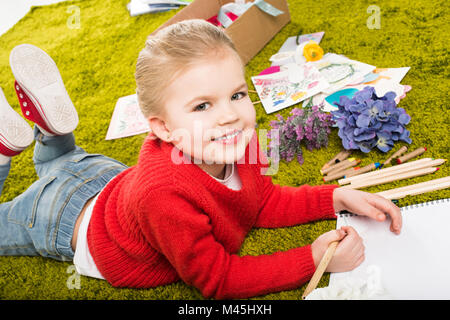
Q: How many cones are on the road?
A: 0